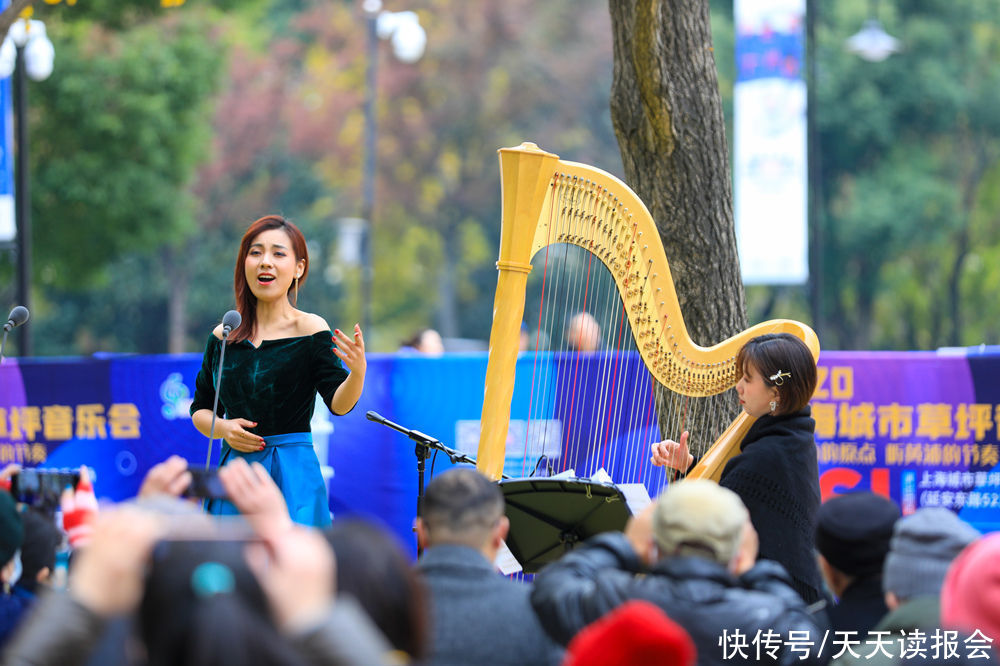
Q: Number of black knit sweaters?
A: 1